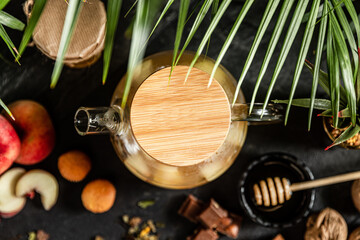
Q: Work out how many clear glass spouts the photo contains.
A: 1